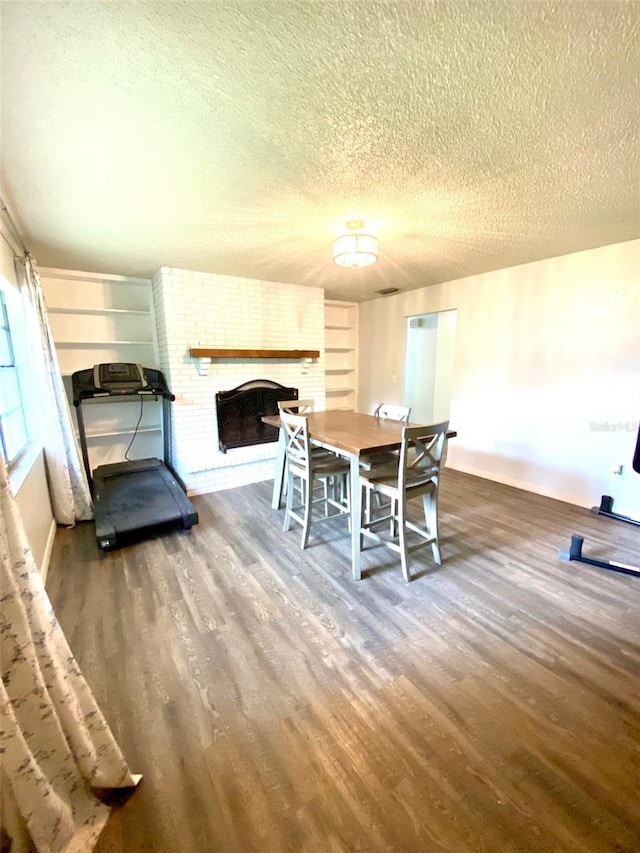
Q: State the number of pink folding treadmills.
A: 0